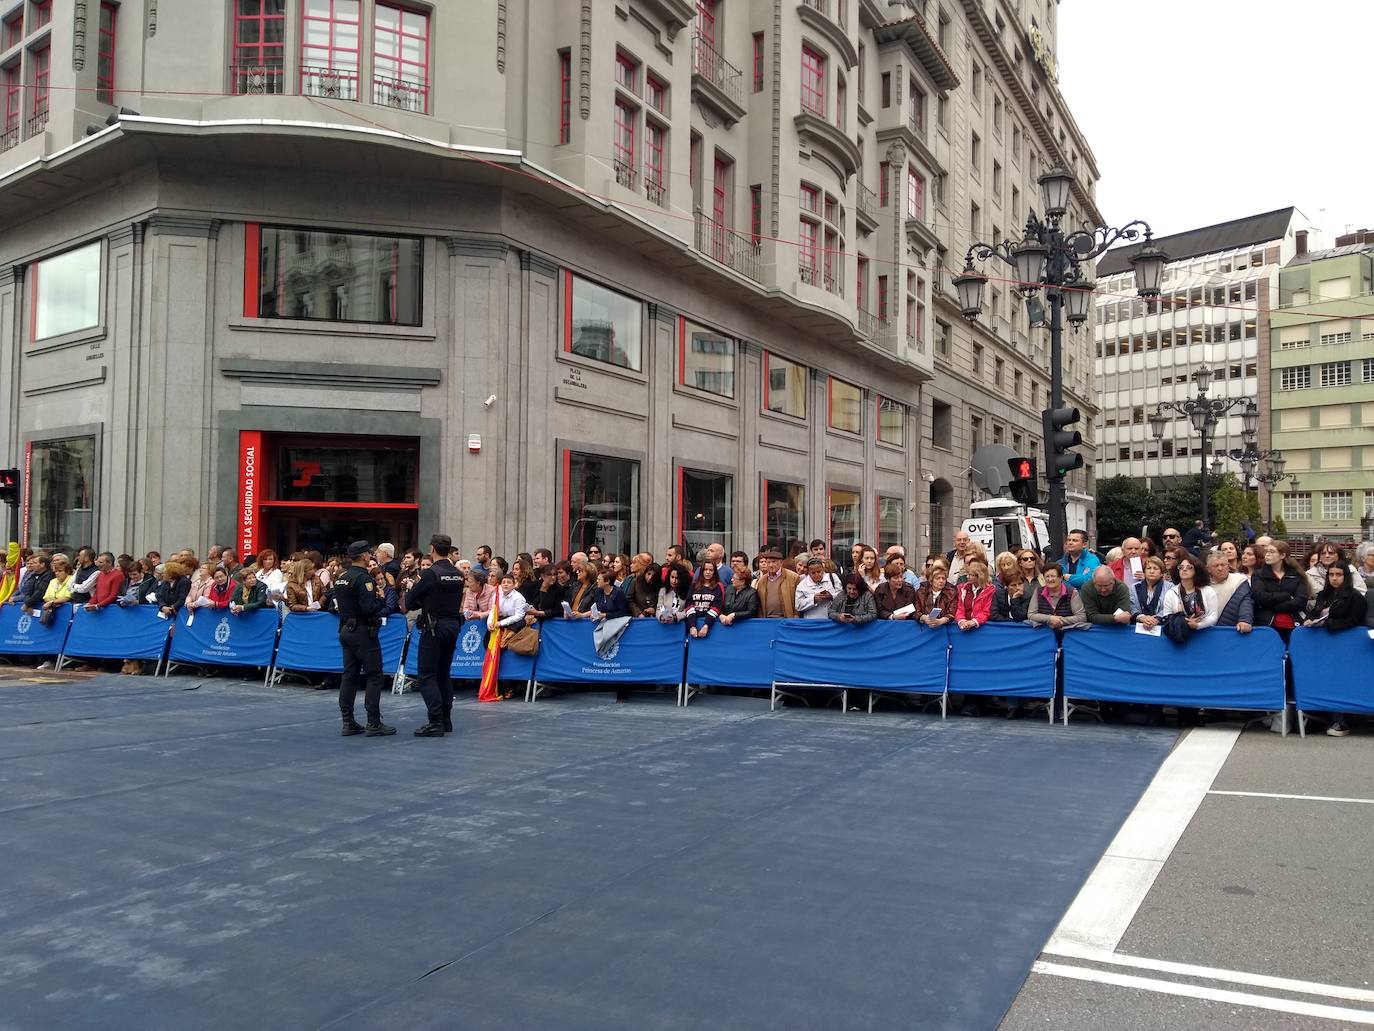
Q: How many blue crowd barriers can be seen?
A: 11